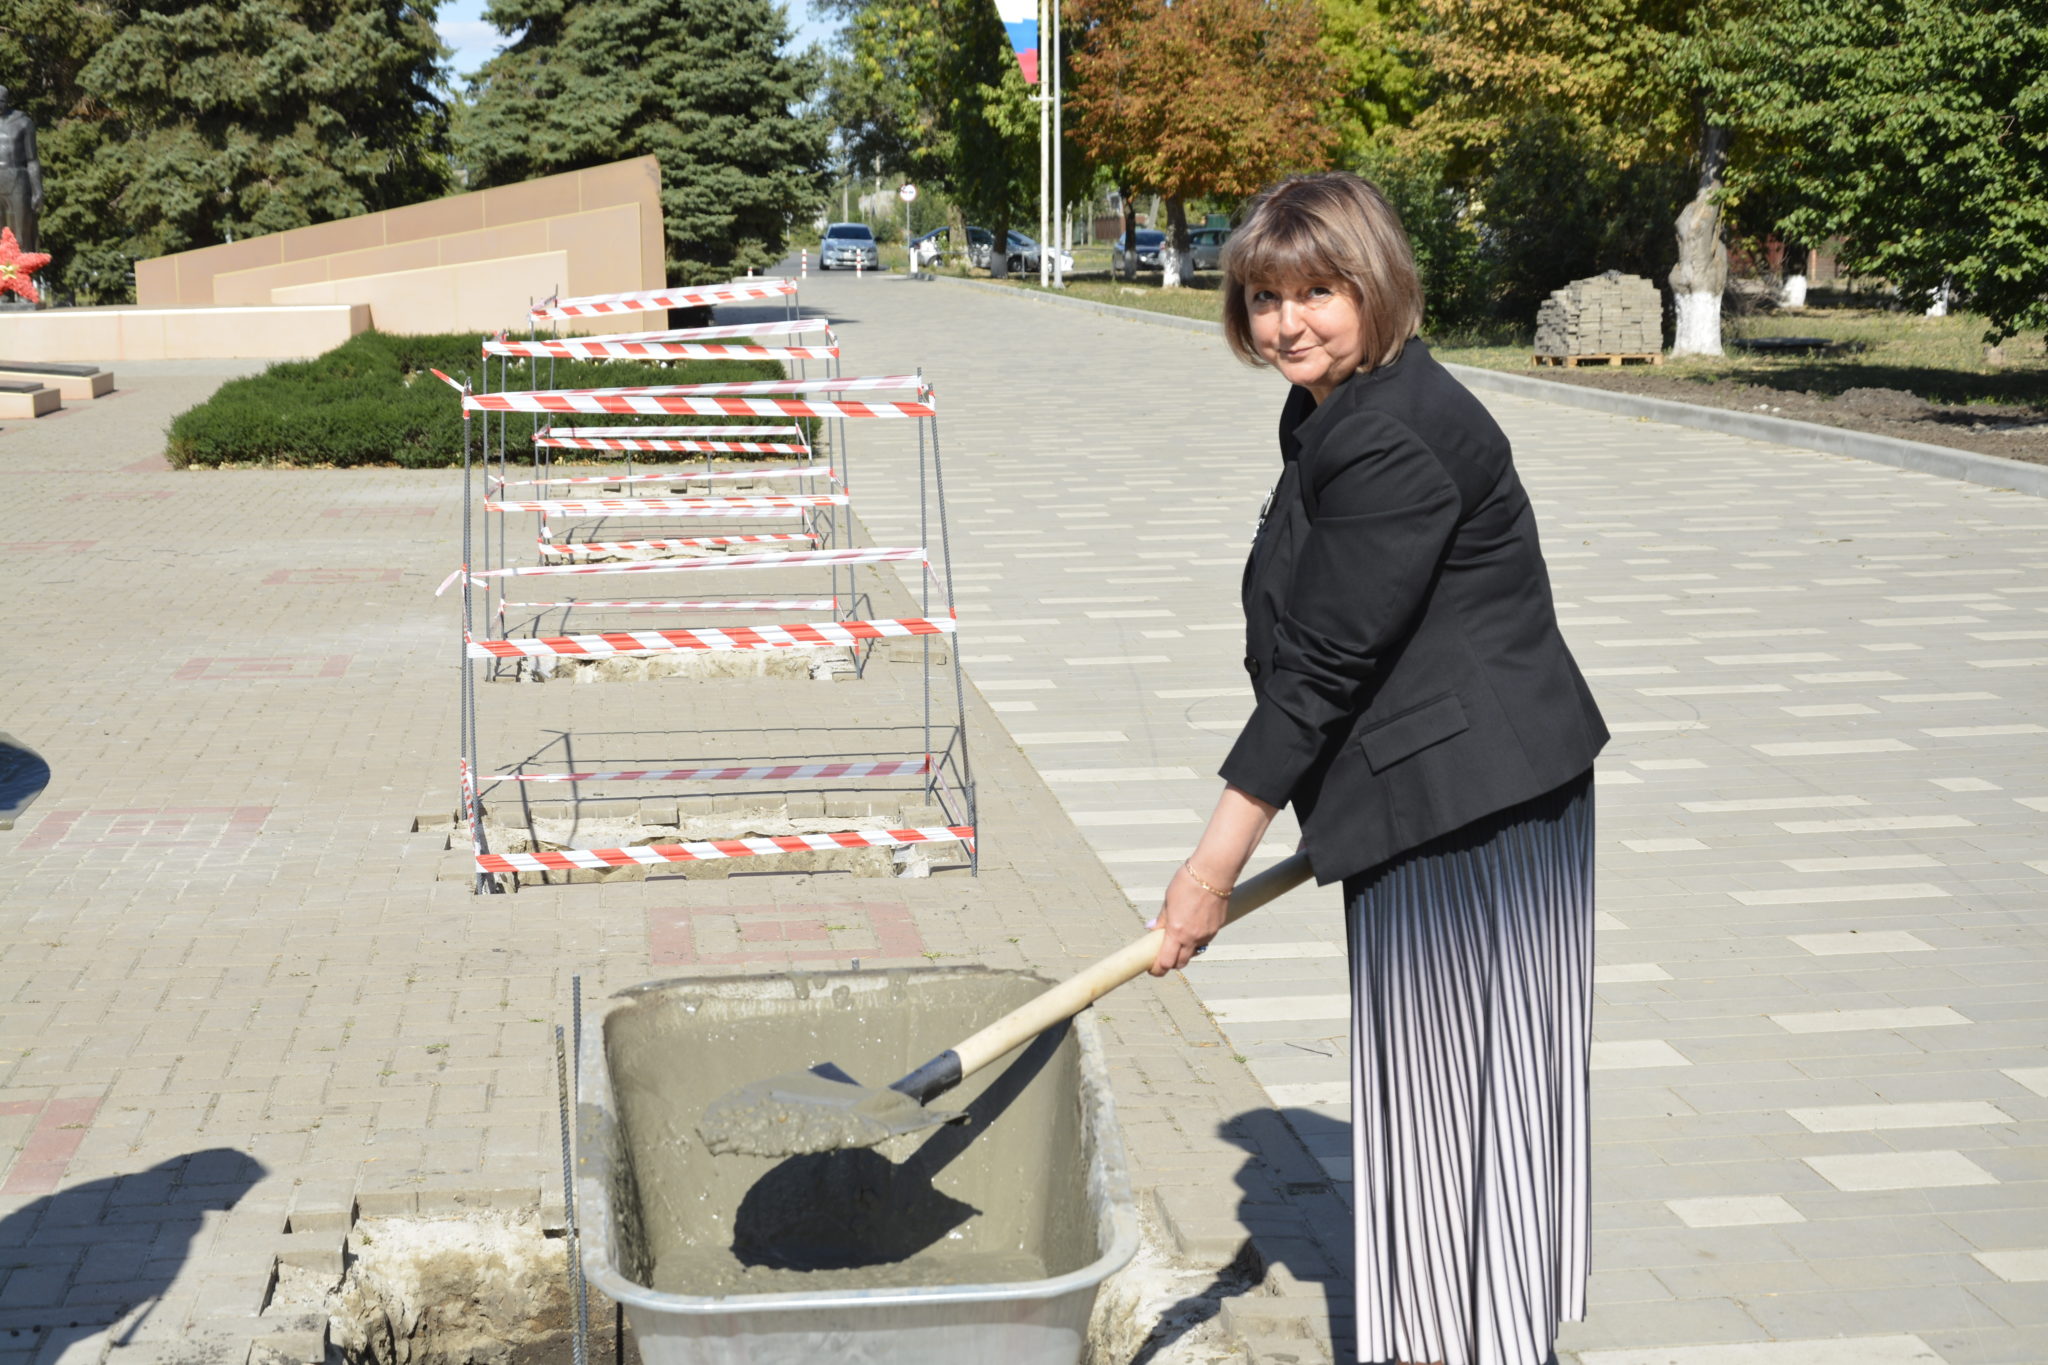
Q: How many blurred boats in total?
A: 0